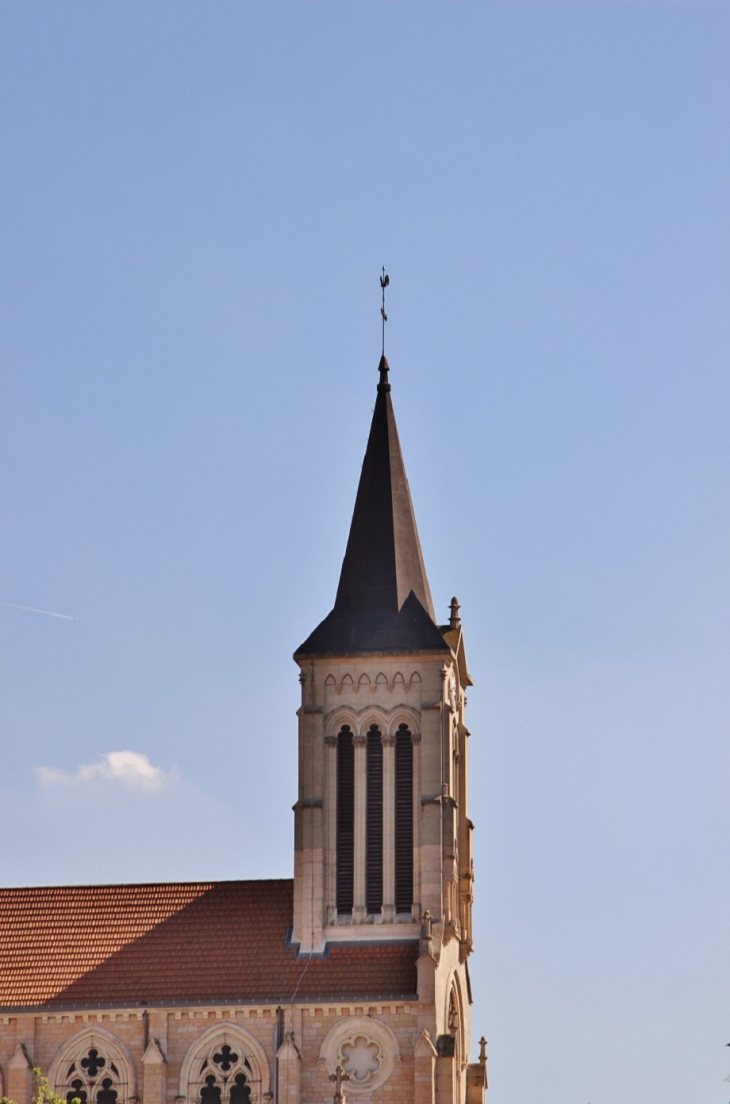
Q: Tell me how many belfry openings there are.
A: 3